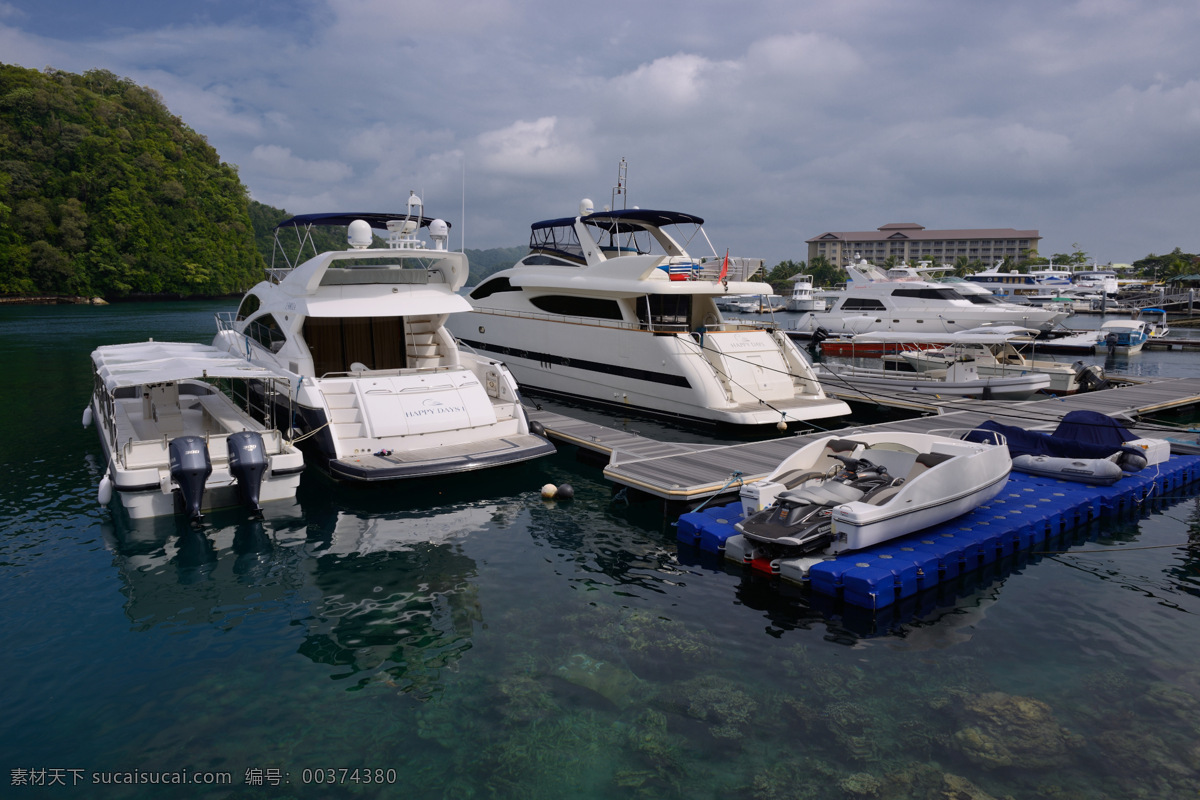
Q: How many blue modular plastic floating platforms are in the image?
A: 1